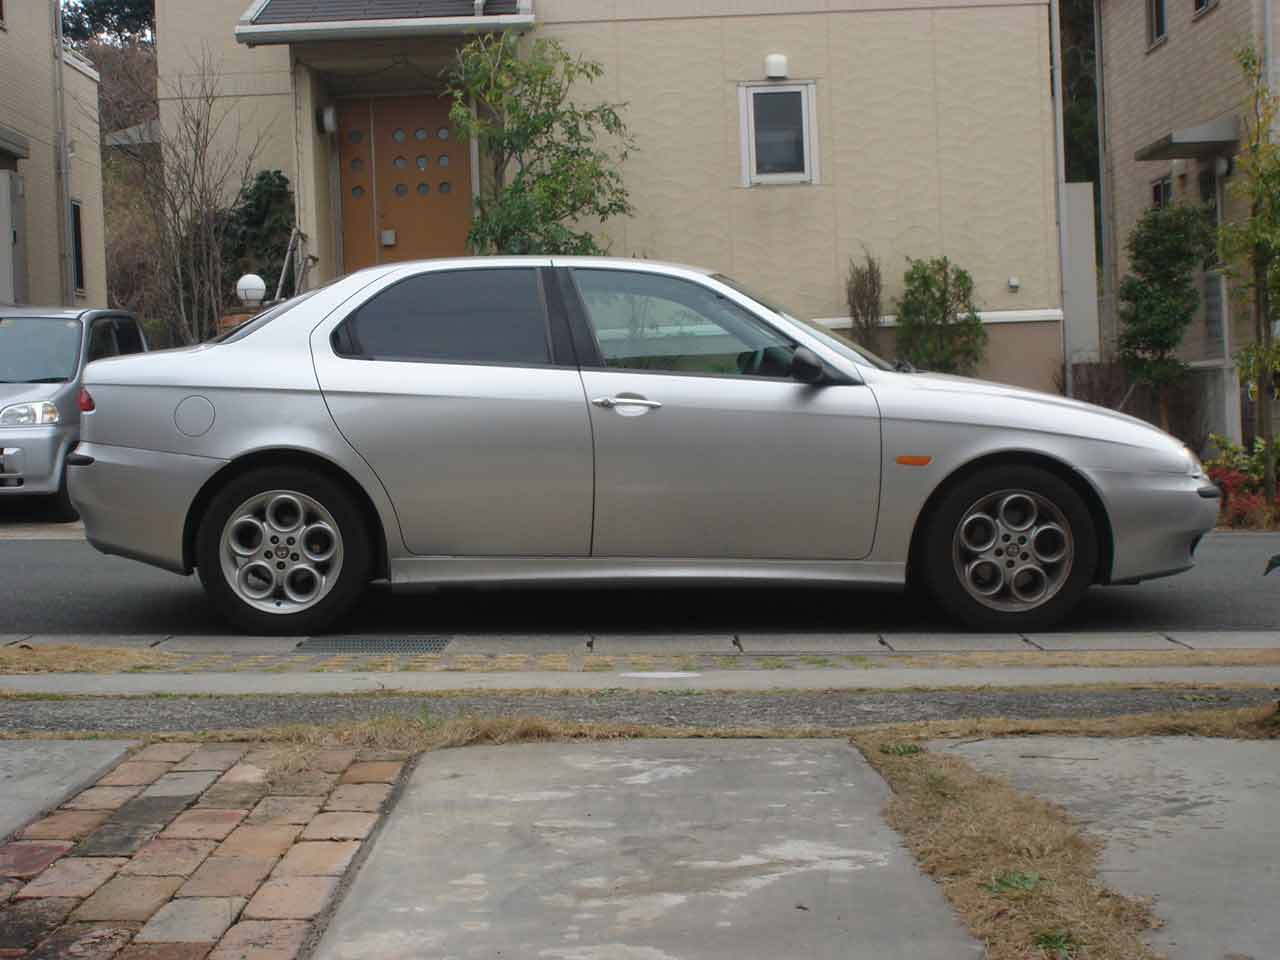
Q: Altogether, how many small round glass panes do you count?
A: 12